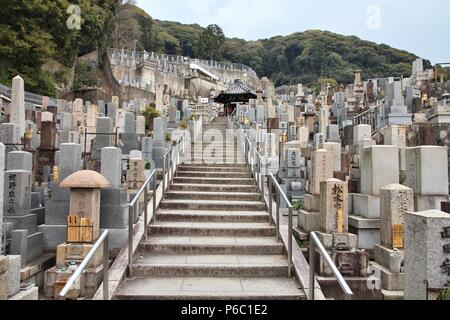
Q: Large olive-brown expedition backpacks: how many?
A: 0